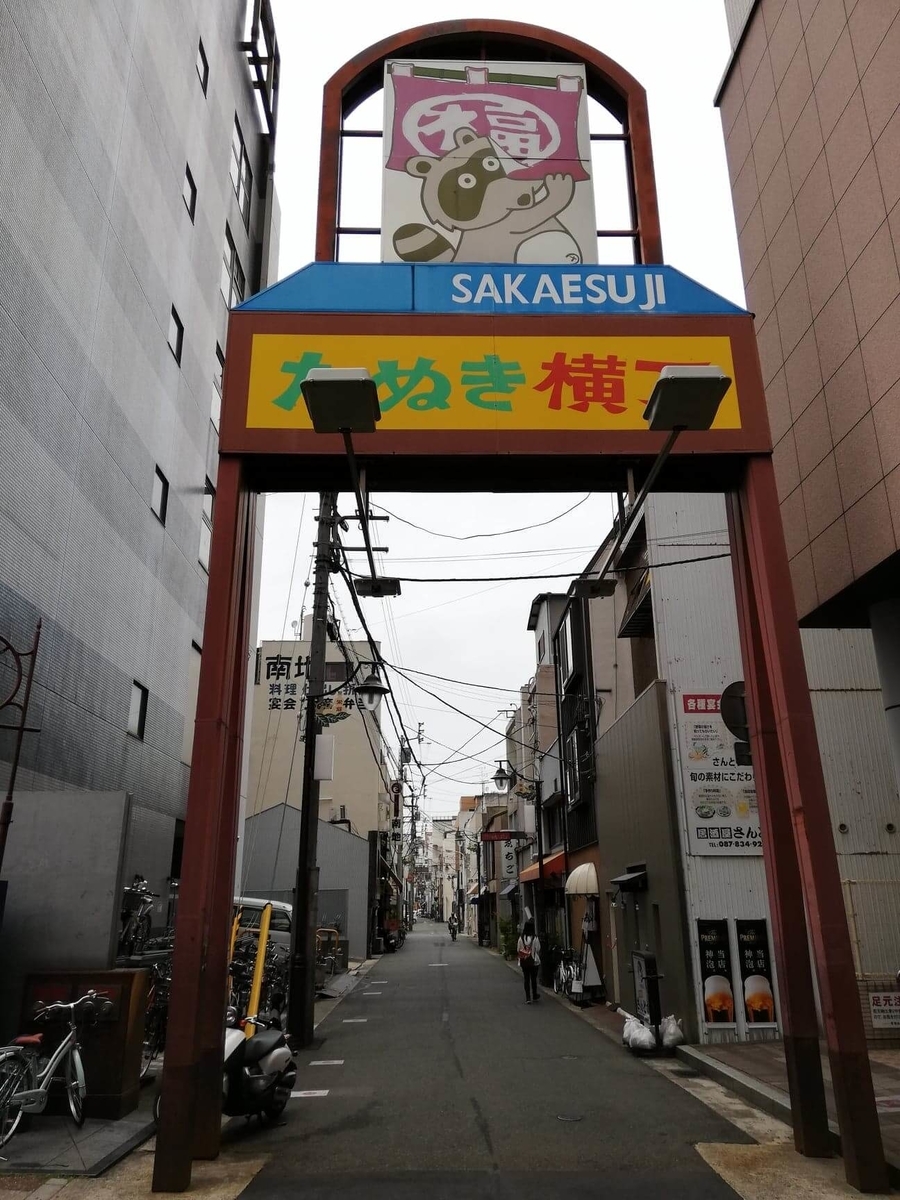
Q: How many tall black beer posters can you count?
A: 2